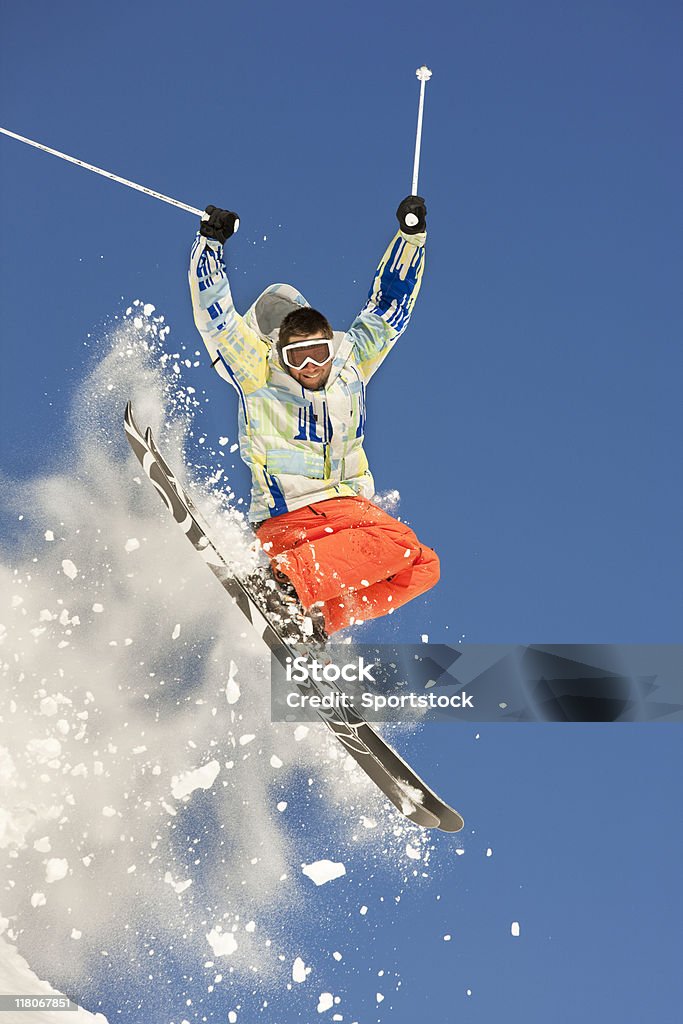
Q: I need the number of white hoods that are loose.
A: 1